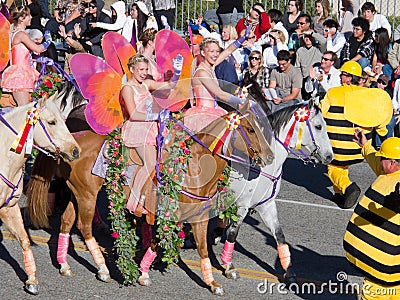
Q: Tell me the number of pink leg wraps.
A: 3